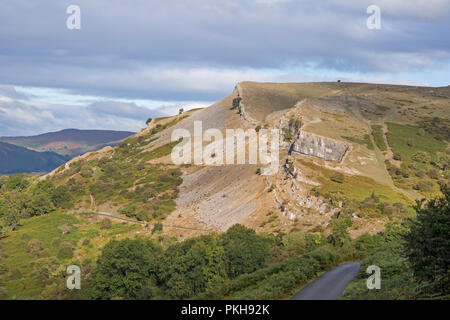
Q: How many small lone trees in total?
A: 3